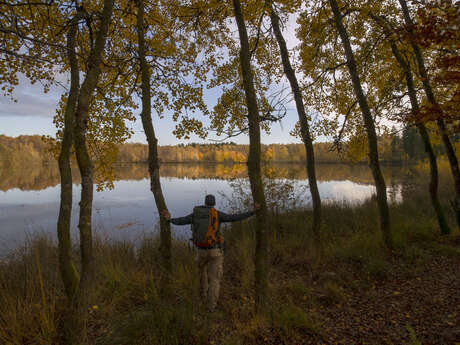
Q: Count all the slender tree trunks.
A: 8